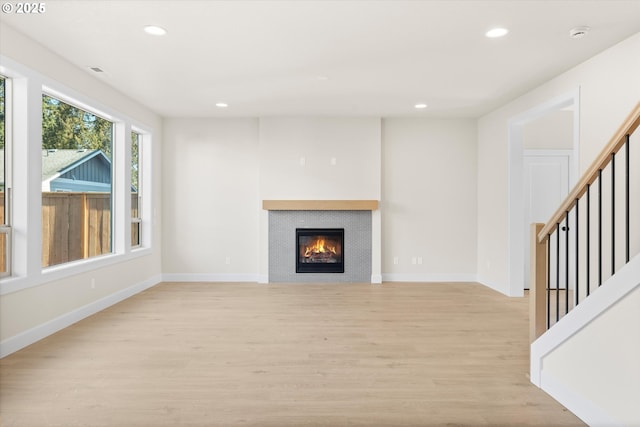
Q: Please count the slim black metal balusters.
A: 8